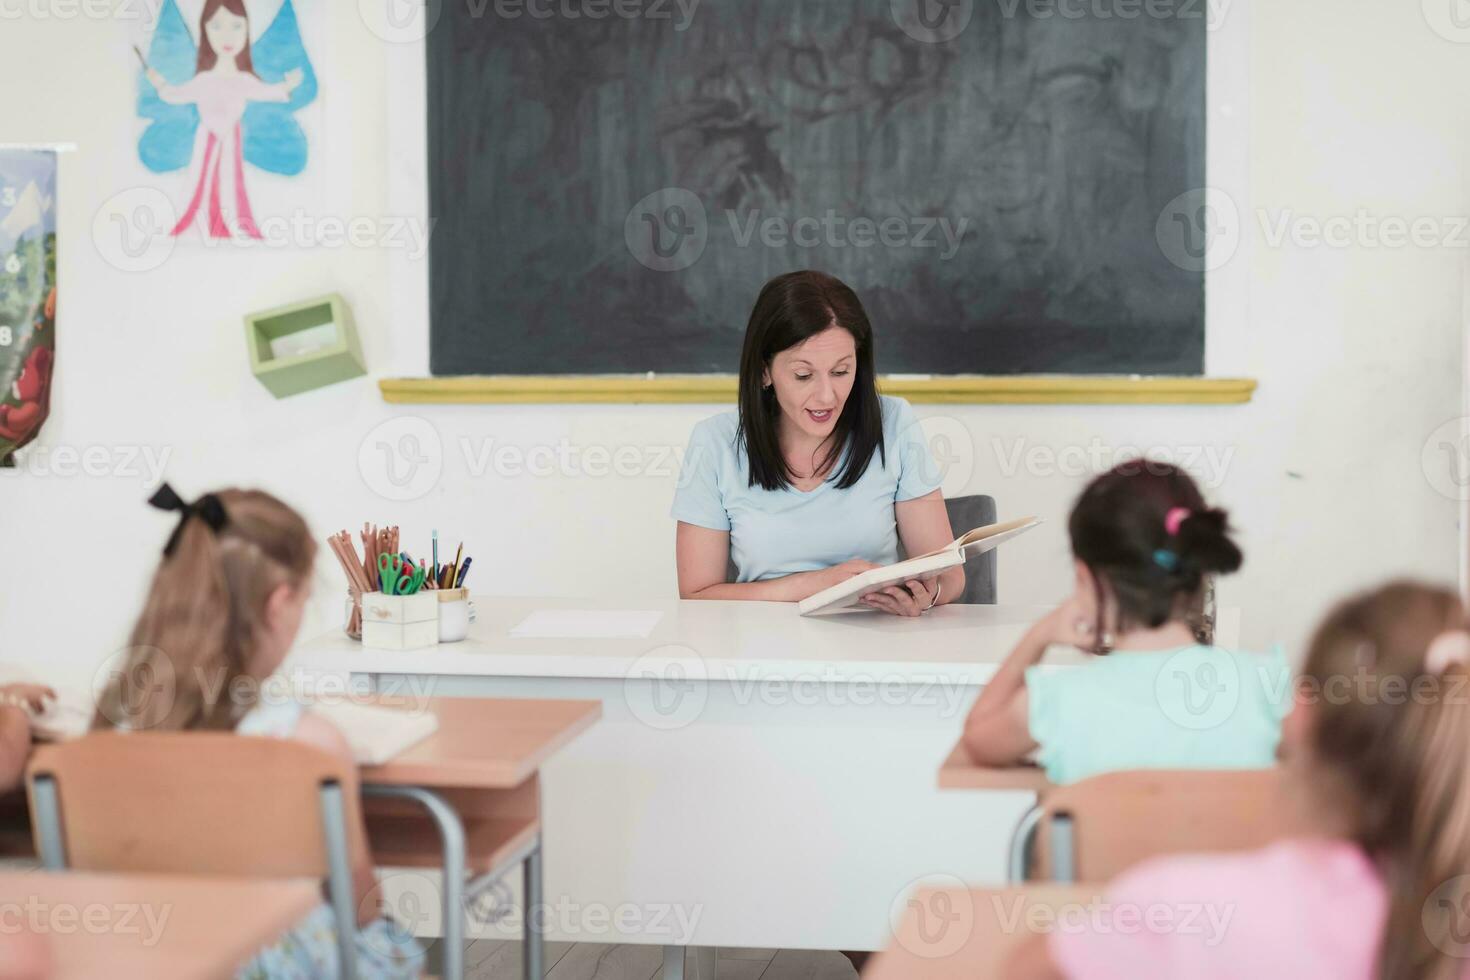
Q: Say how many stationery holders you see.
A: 3